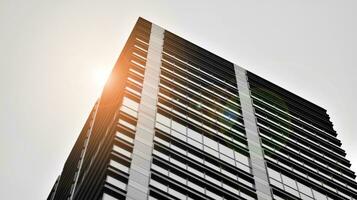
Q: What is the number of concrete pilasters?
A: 2